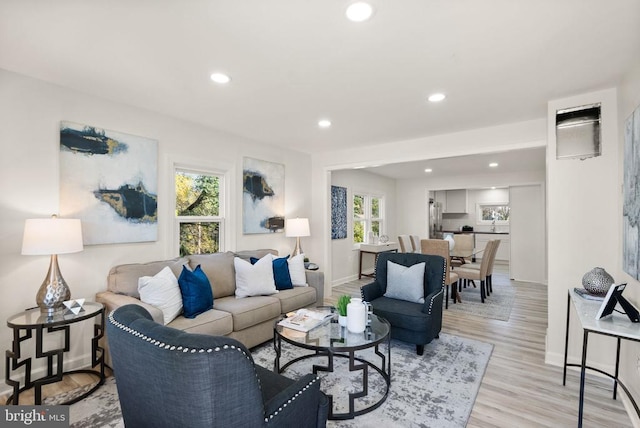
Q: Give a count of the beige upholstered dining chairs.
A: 6